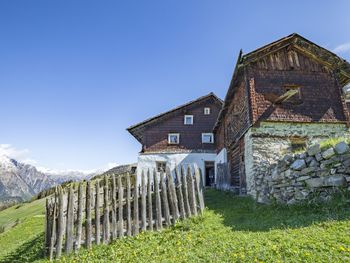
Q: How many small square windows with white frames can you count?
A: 4